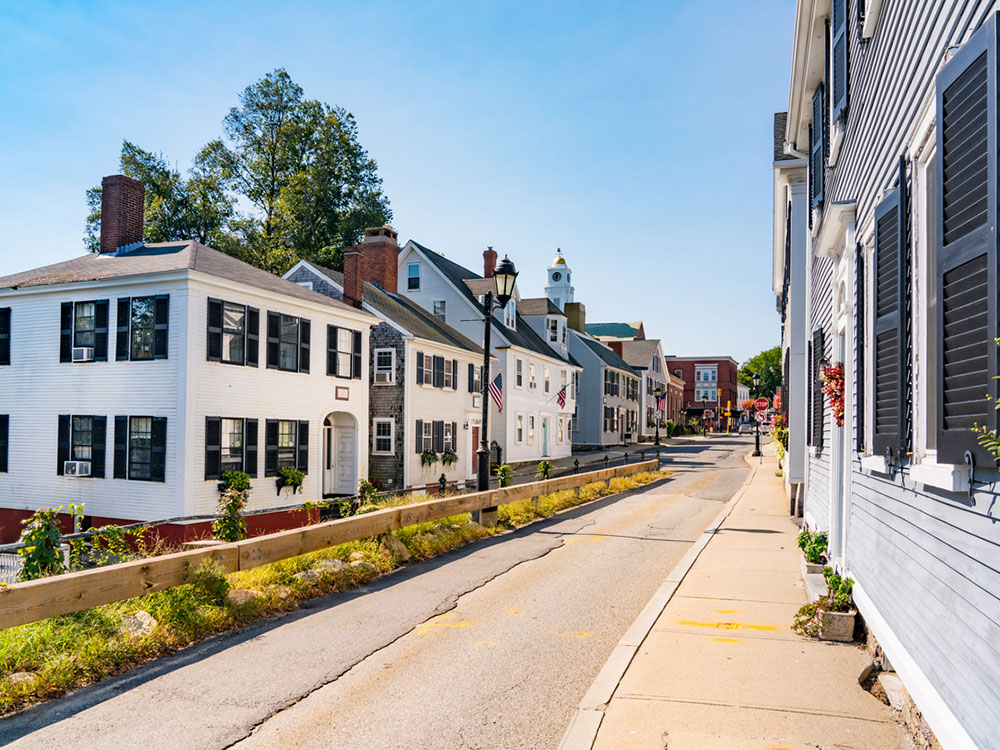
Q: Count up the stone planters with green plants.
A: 2